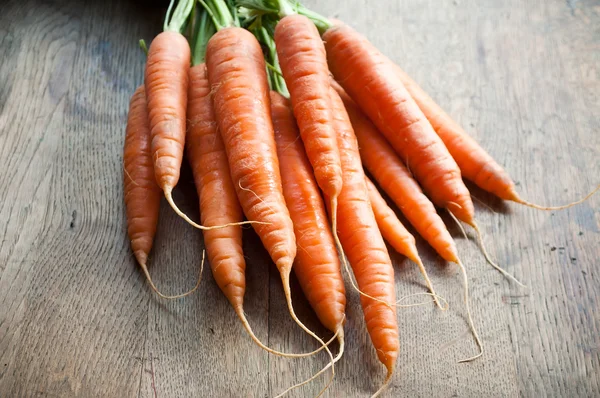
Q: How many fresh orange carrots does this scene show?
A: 11